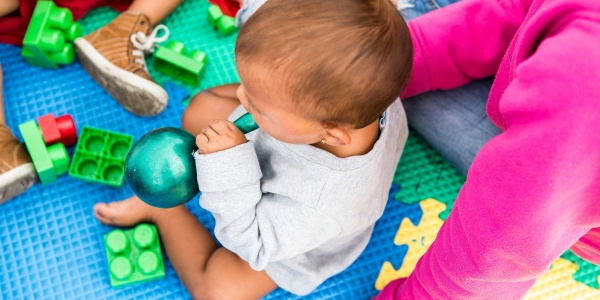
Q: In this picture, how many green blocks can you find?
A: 6